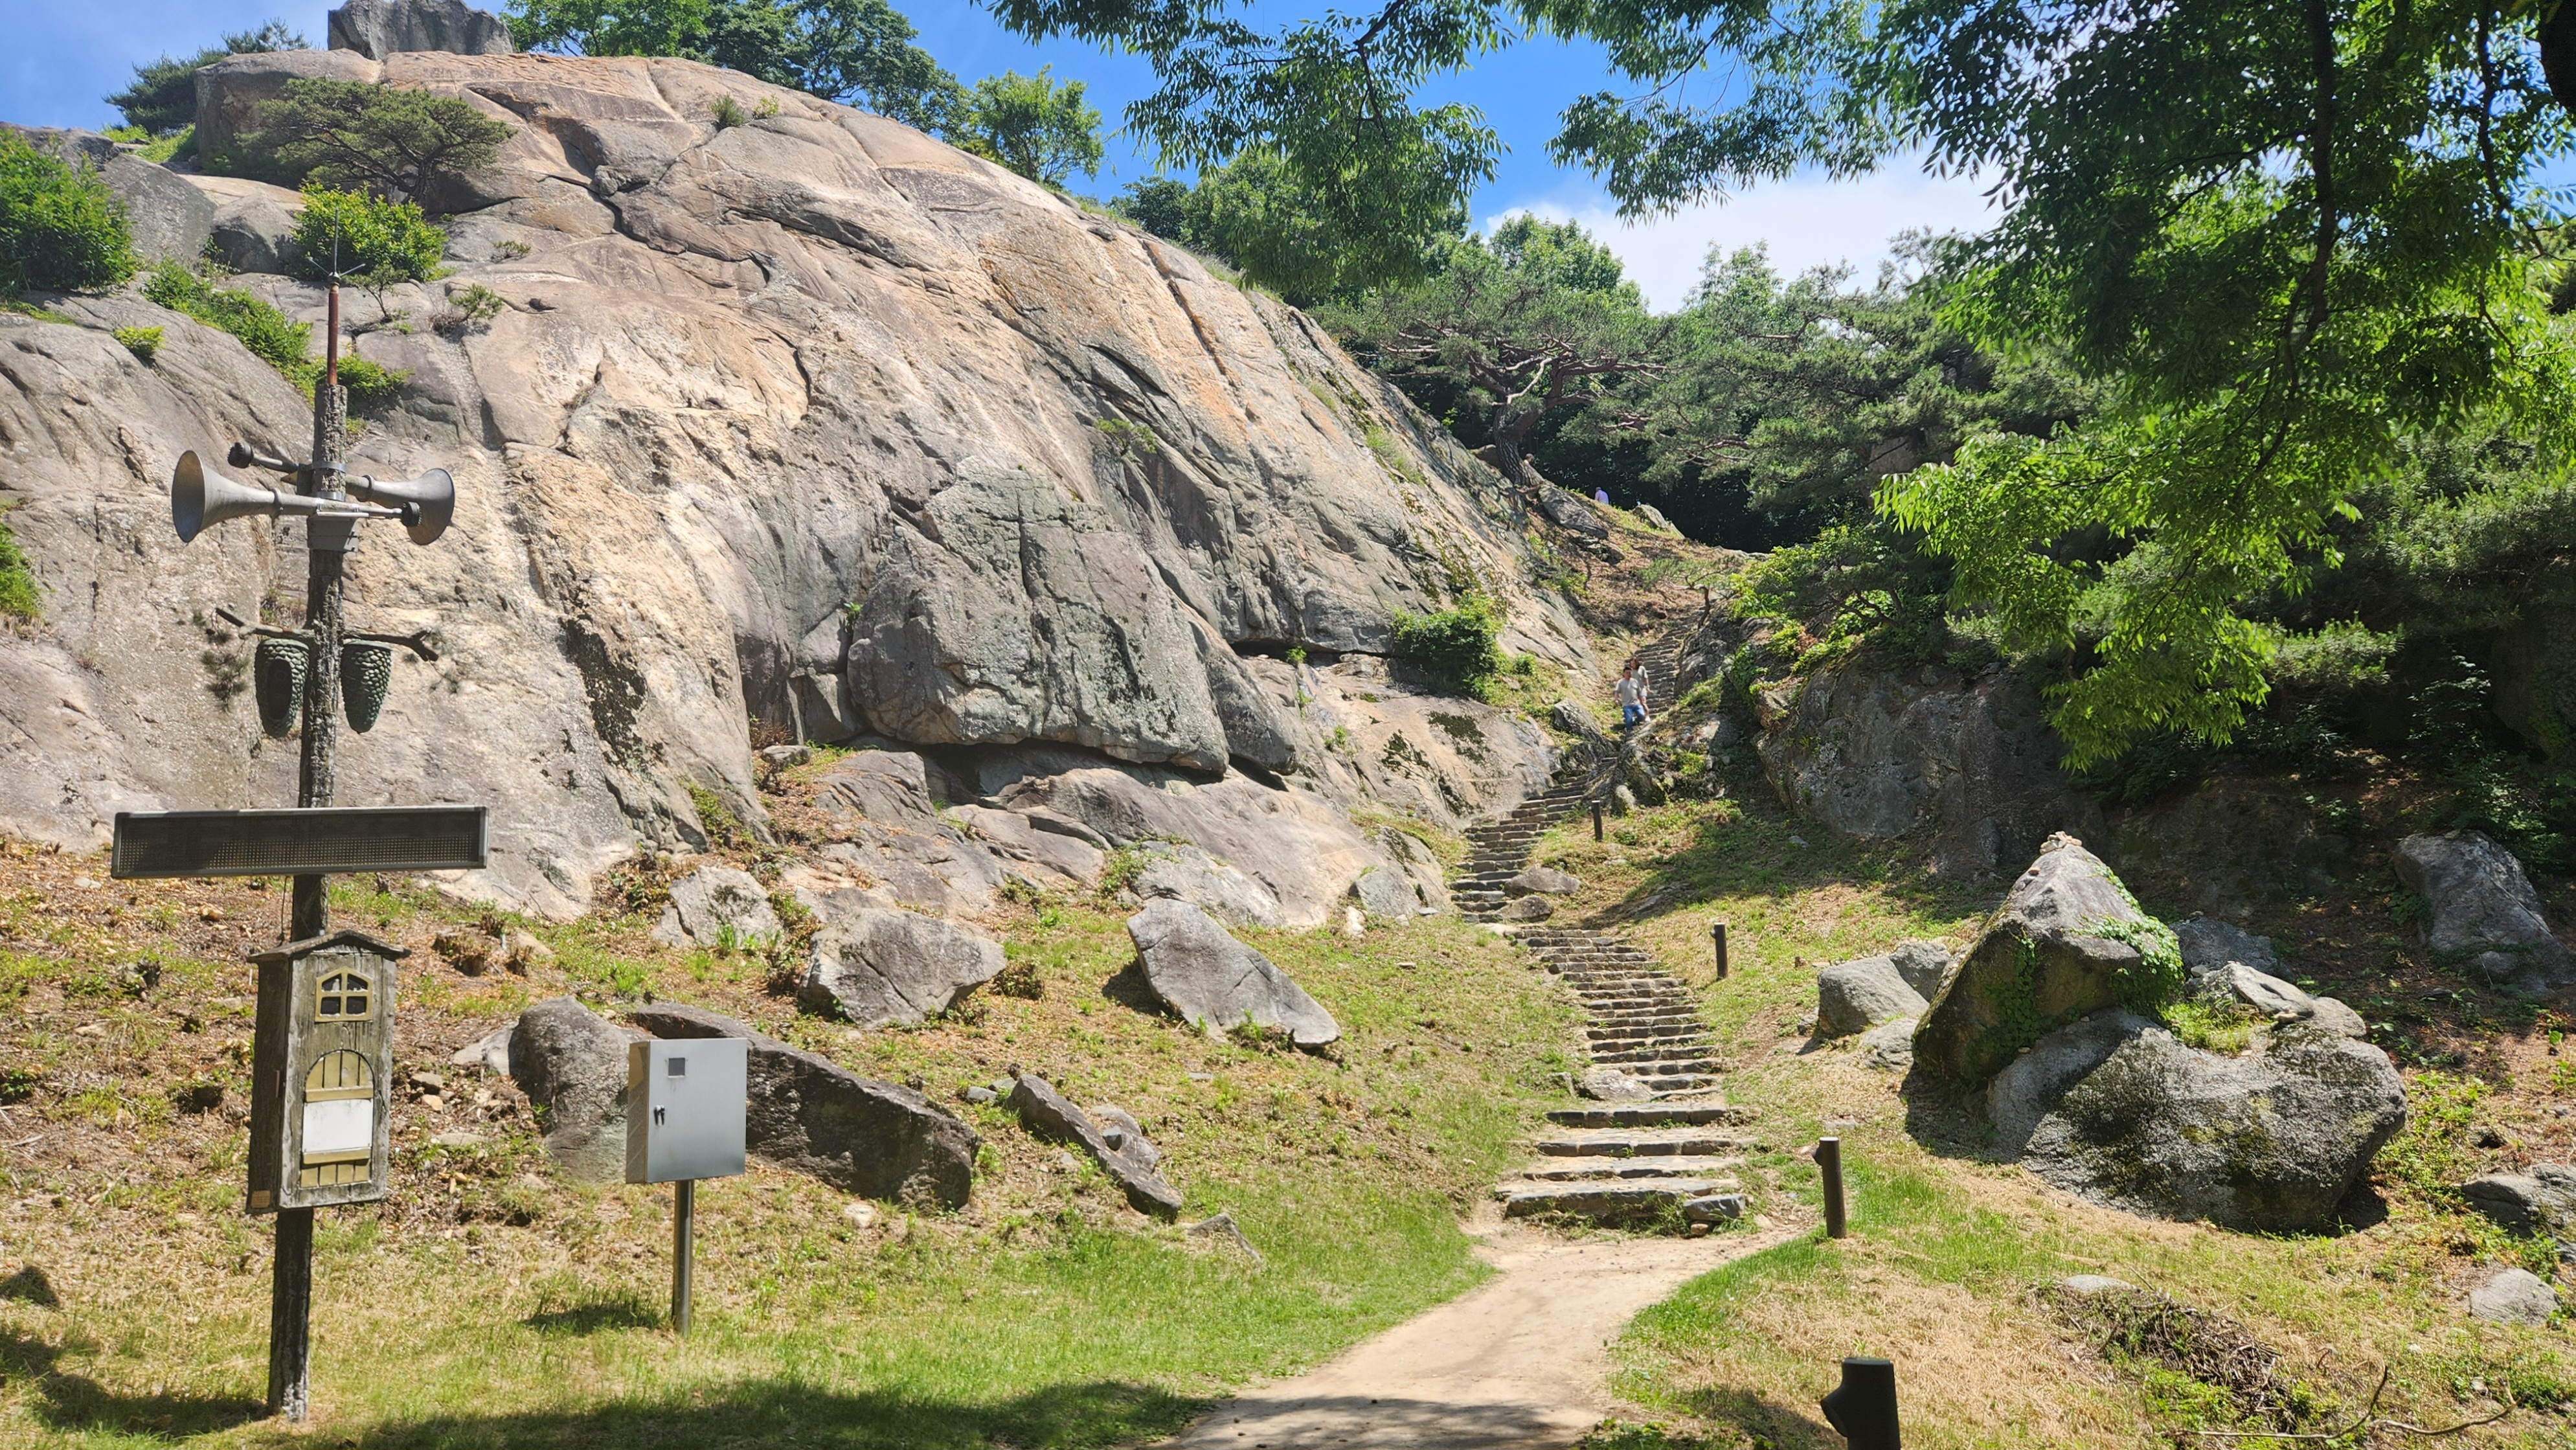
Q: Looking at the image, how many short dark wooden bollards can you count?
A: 4